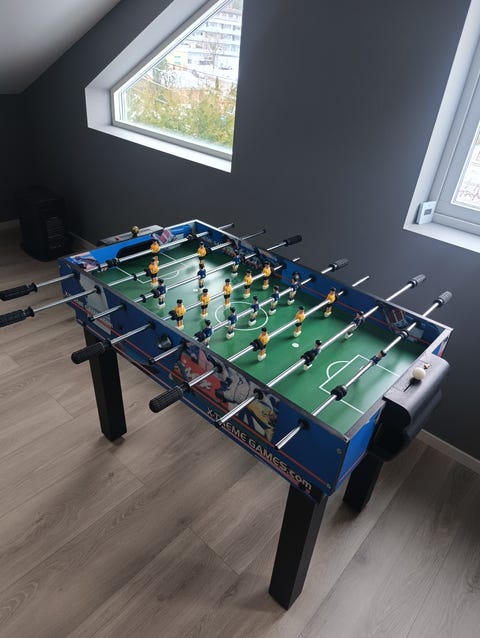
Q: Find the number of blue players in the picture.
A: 11